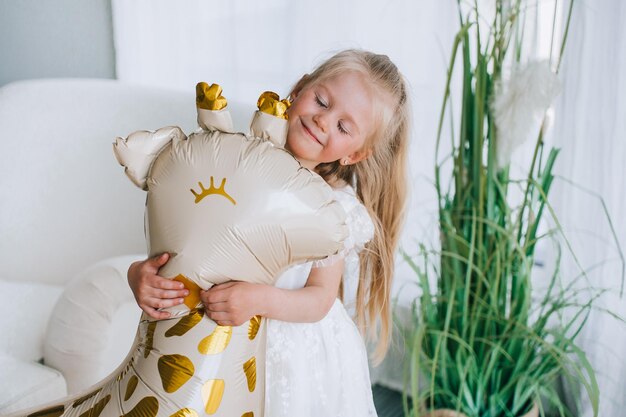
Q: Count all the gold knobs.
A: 2